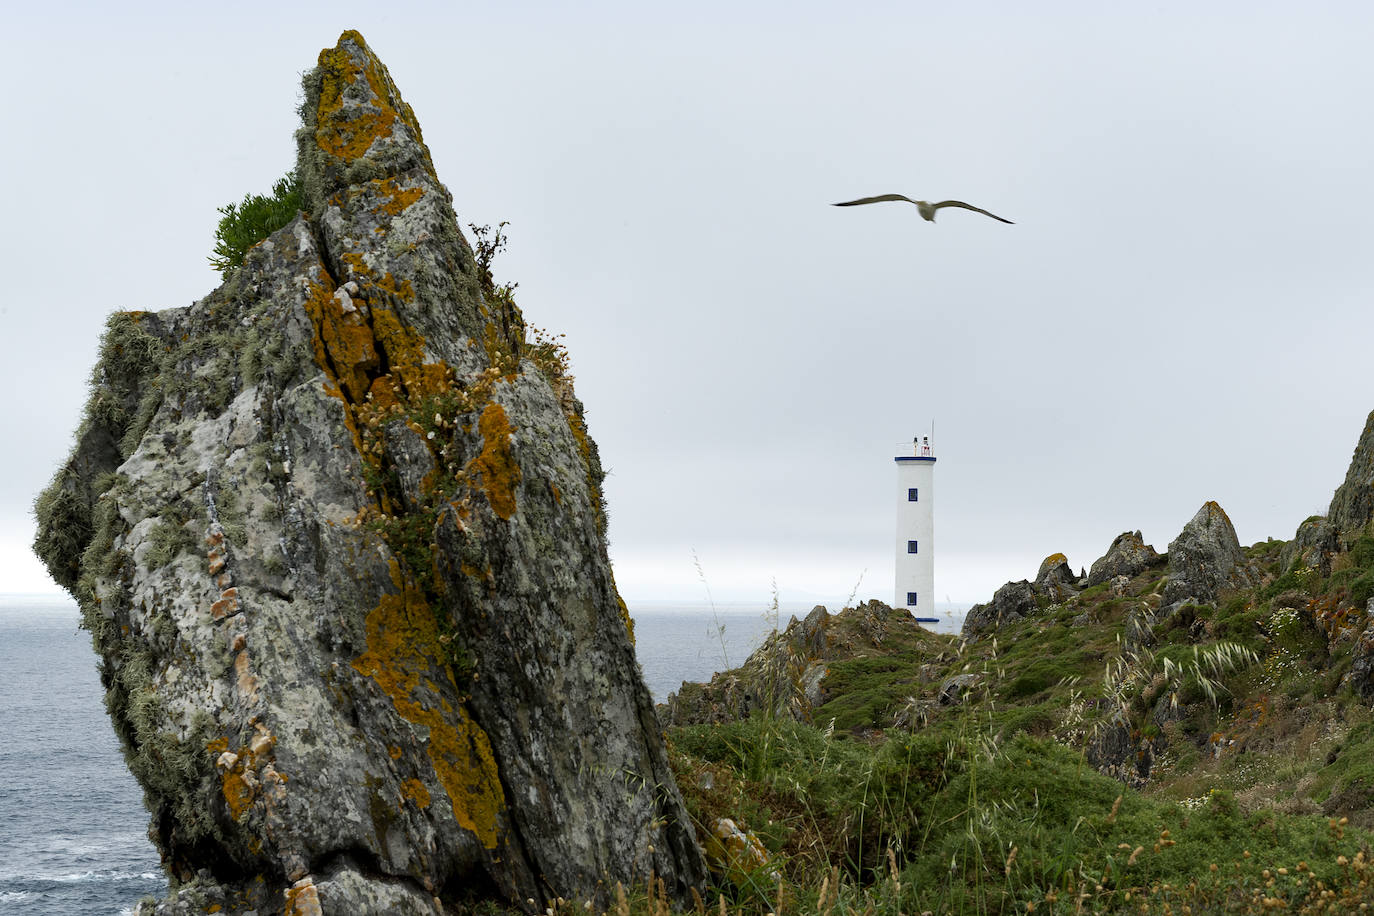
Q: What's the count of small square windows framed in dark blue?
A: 3